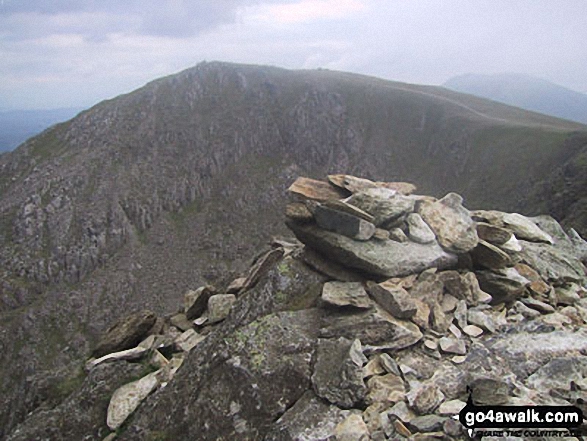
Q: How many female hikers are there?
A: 0